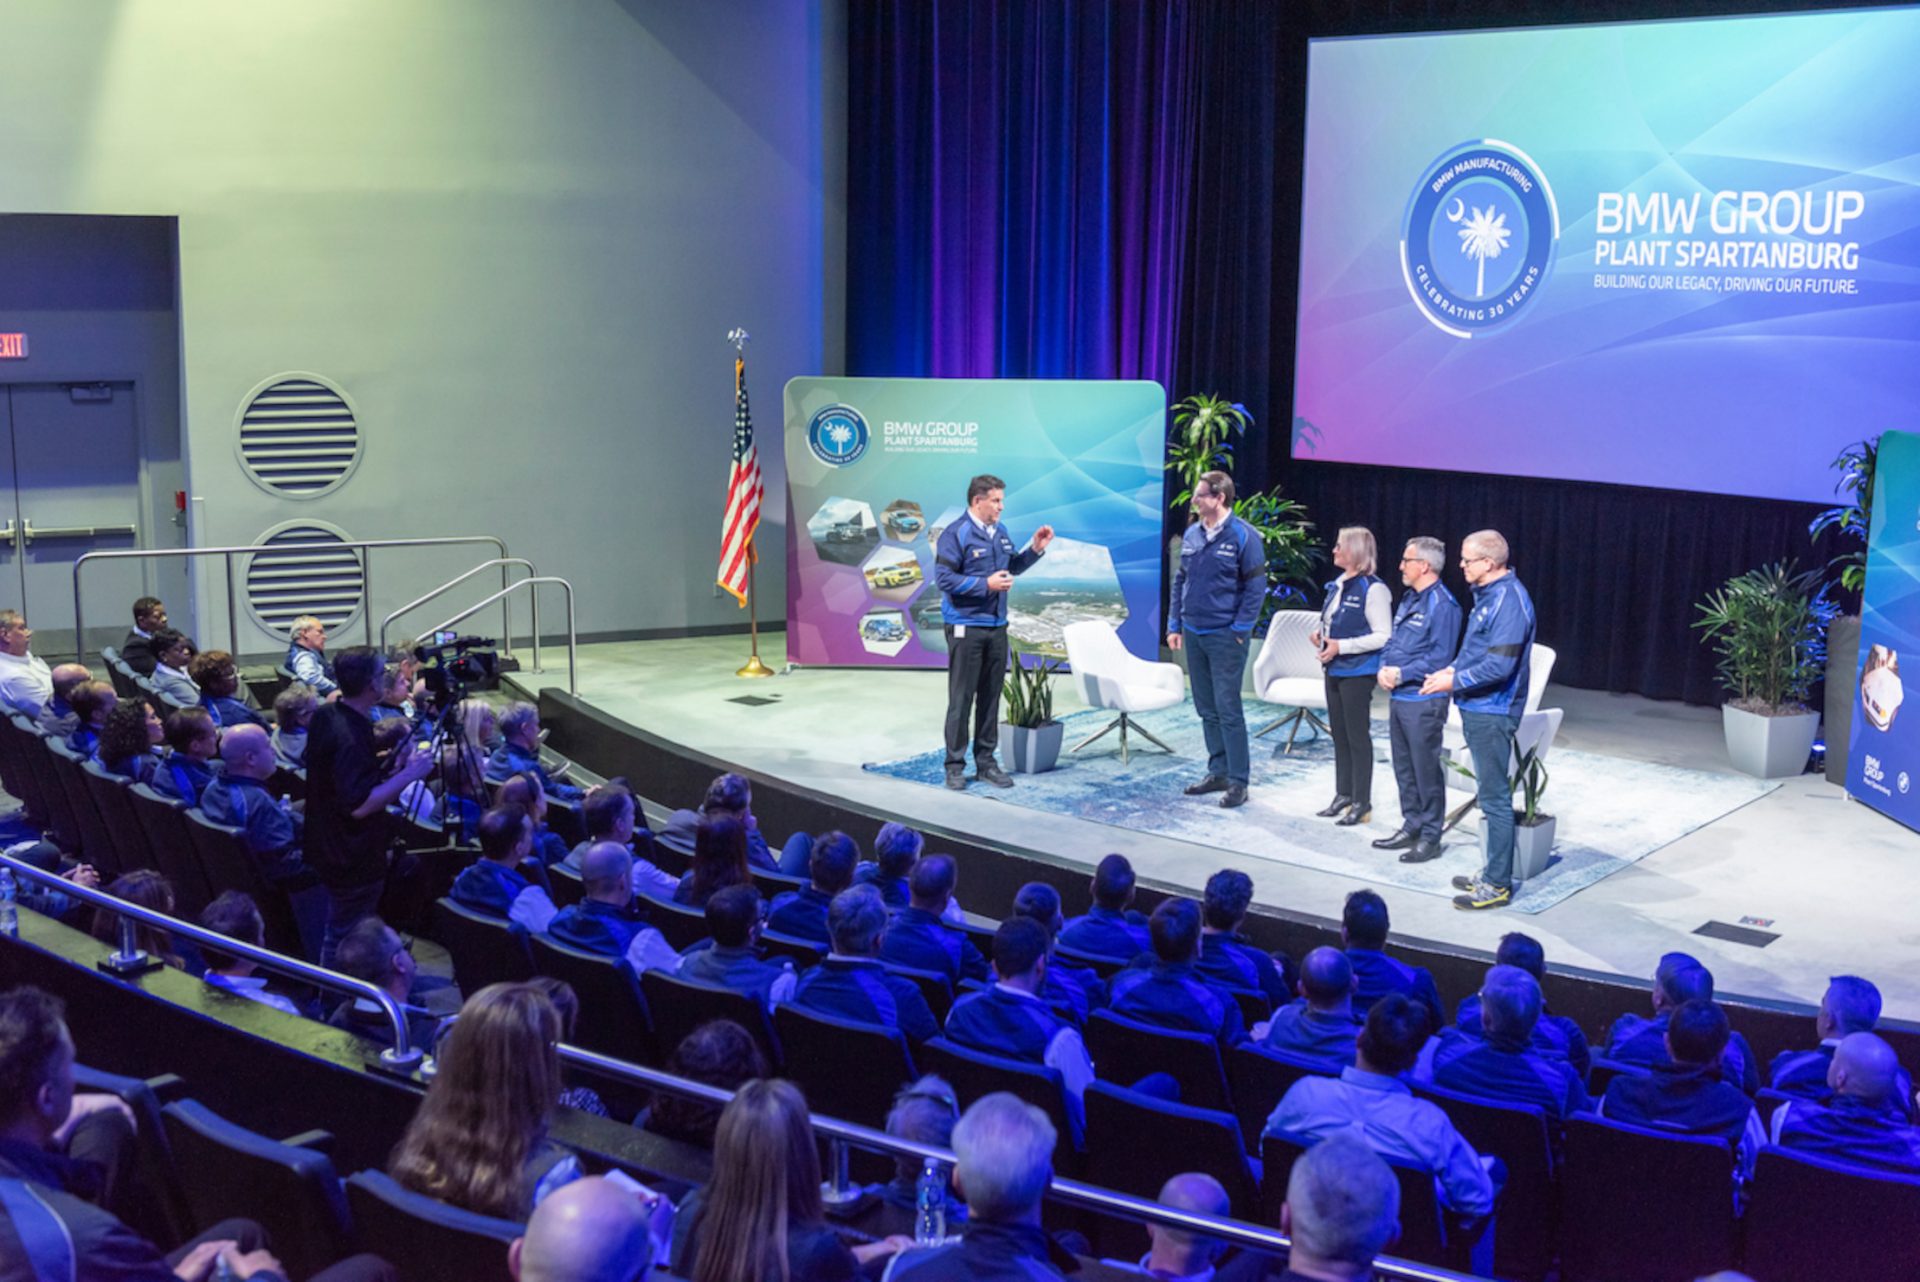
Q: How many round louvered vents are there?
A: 2